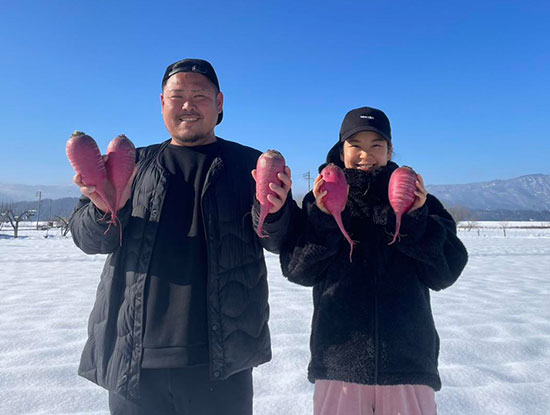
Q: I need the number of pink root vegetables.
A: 5